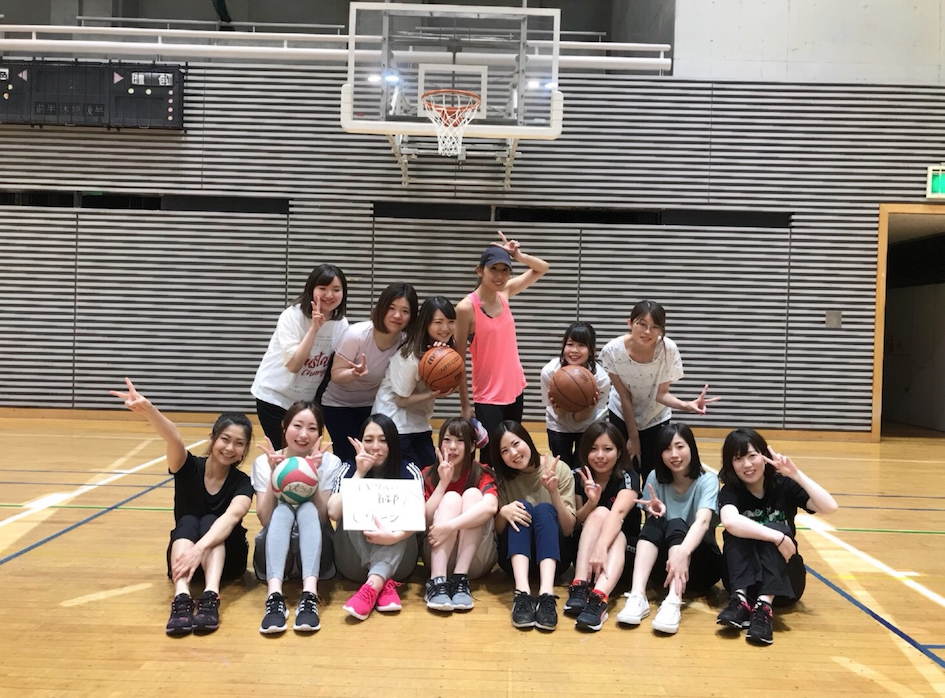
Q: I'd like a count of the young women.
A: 14